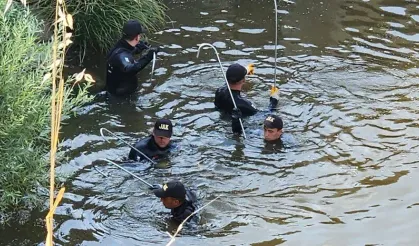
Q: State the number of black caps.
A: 5